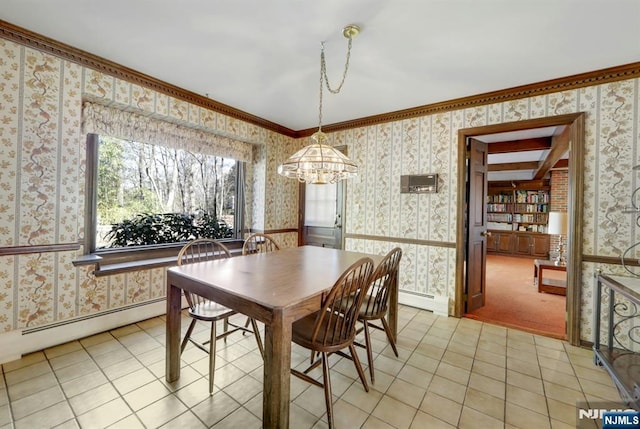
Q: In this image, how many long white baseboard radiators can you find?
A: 2